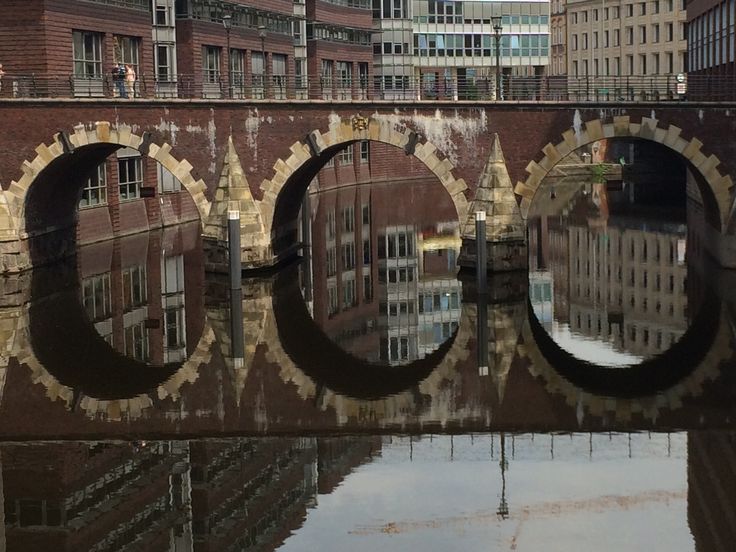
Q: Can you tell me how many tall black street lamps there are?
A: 3